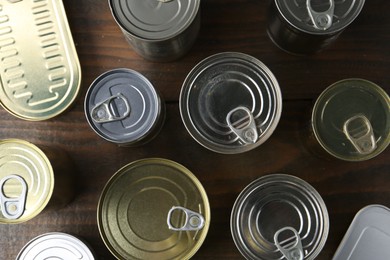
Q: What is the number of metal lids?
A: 11